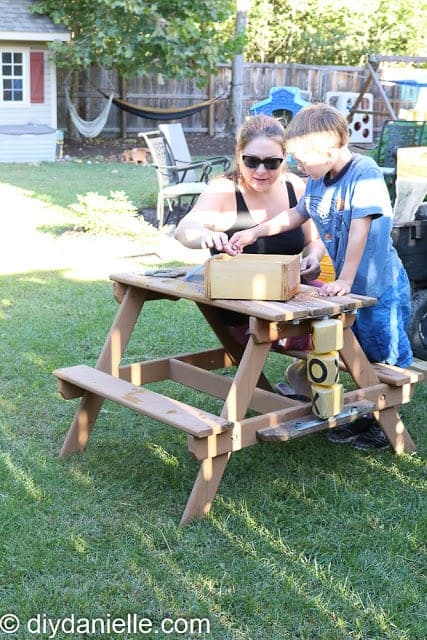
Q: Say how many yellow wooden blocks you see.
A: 3